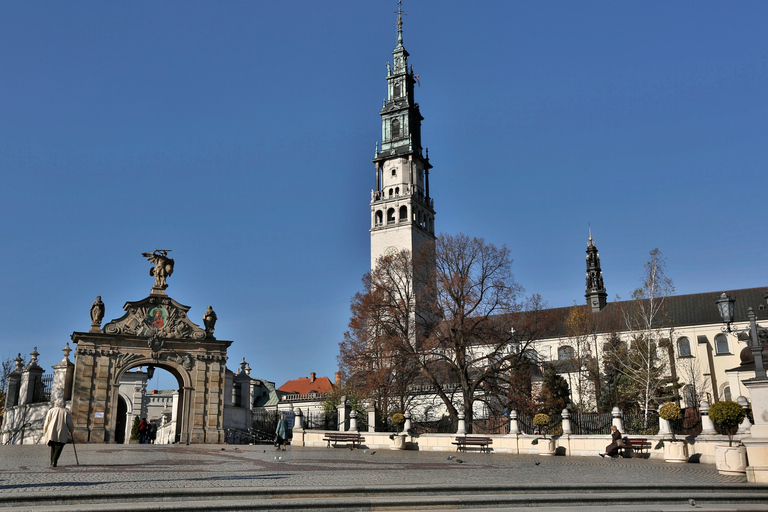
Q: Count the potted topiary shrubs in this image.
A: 4